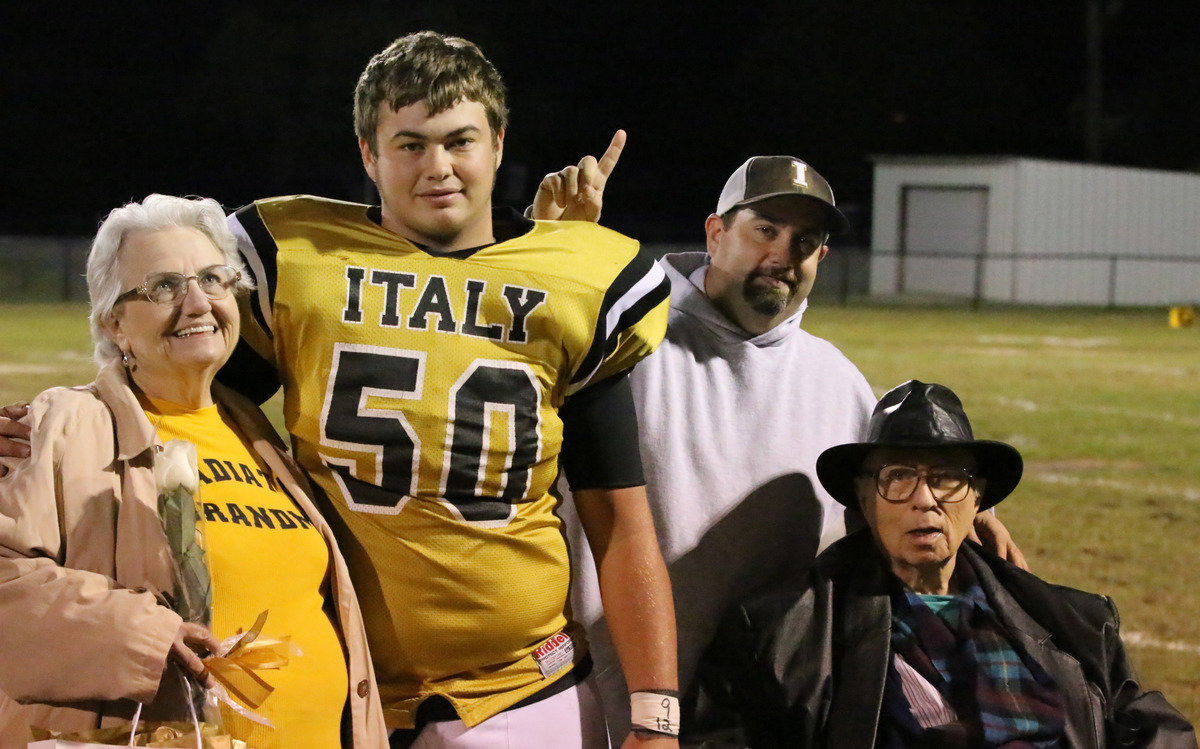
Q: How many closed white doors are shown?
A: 1